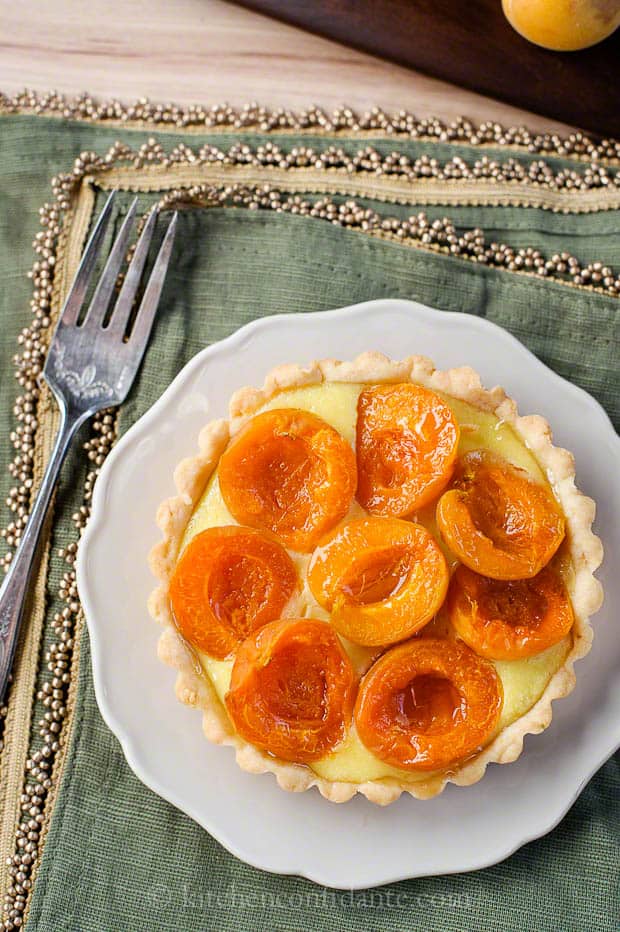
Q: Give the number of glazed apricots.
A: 8